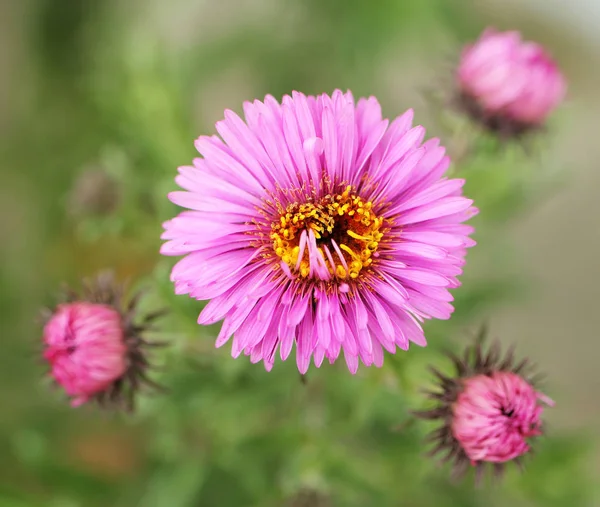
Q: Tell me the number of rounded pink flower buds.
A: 3